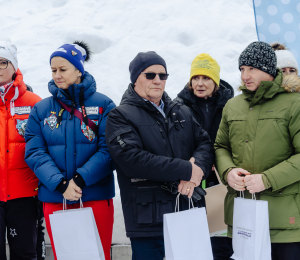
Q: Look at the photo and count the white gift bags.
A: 3